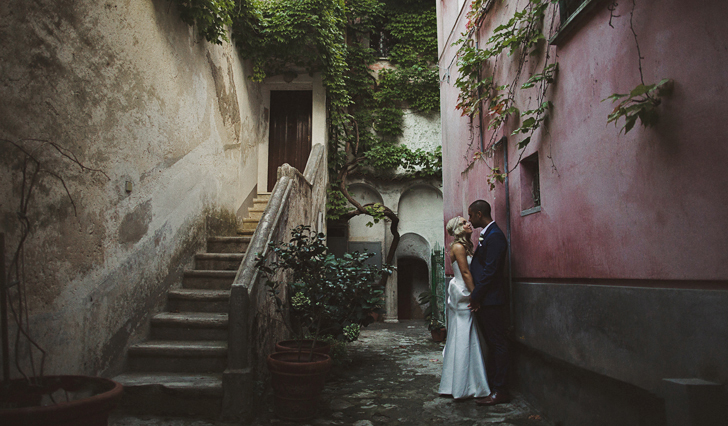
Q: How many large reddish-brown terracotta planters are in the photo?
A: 3